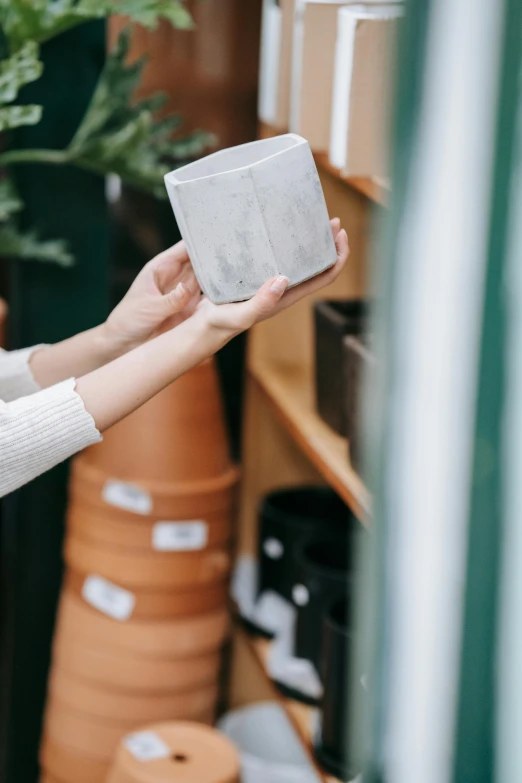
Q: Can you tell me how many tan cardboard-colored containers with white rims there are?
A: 3